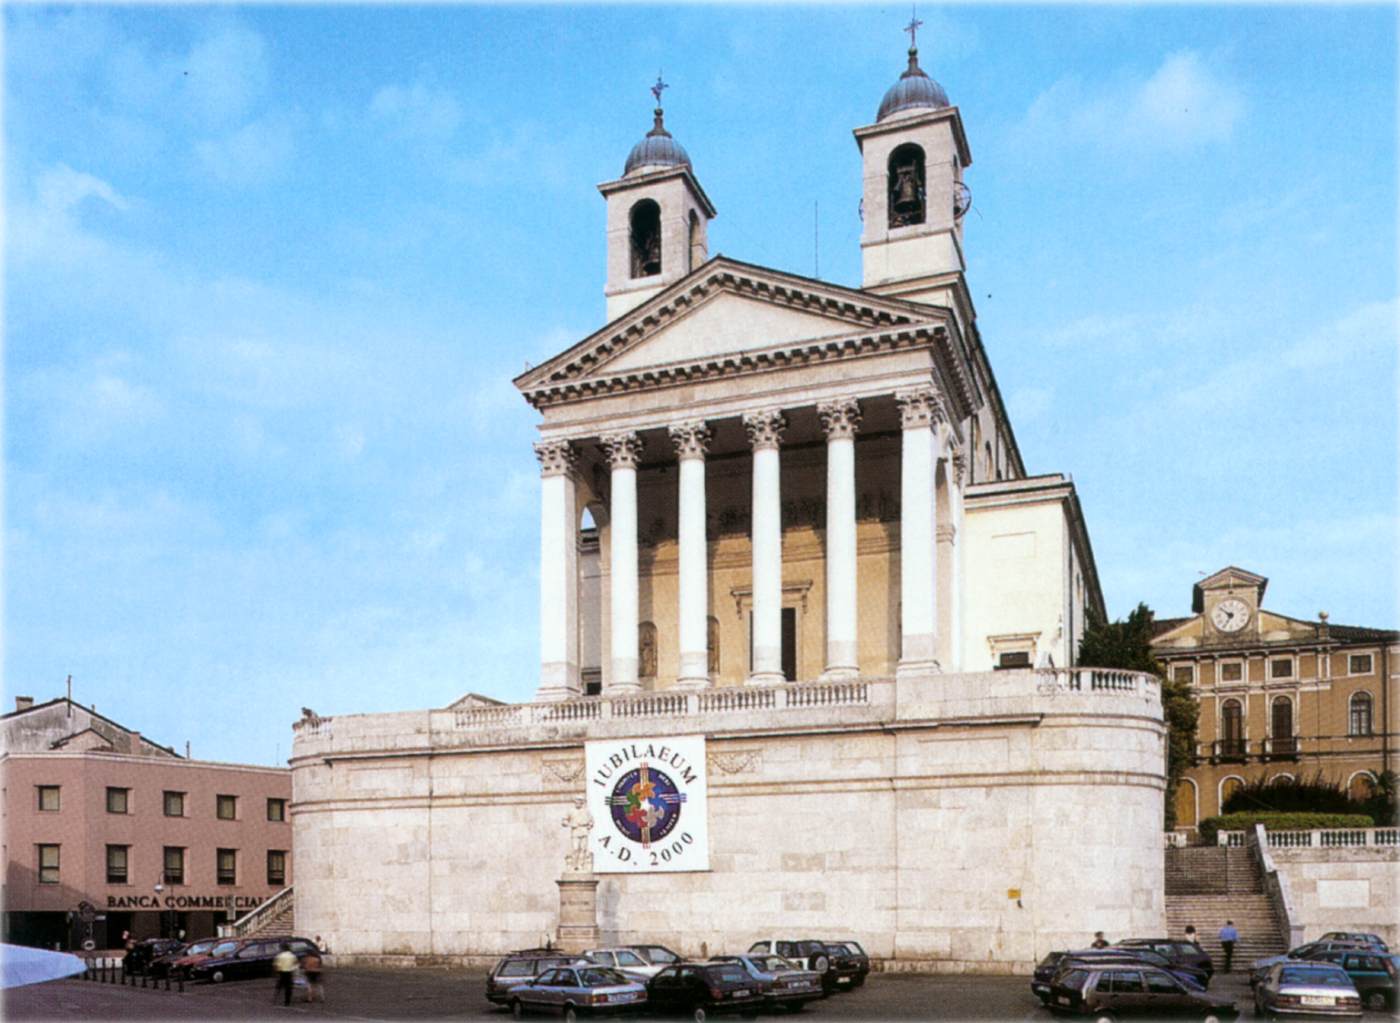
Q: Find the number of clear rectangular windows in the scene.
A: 14